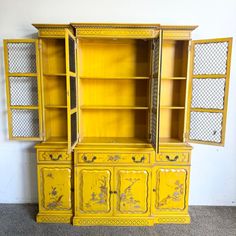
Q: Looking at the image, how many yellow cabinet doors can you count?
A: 8